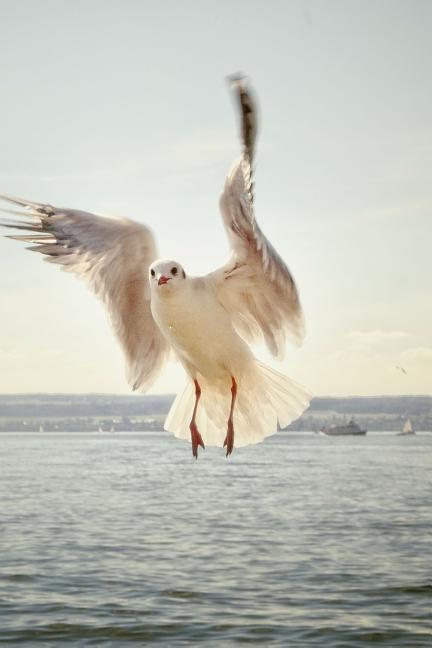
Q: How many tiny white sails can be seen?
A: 4